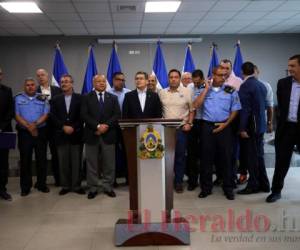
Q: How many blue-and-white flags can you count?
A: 7